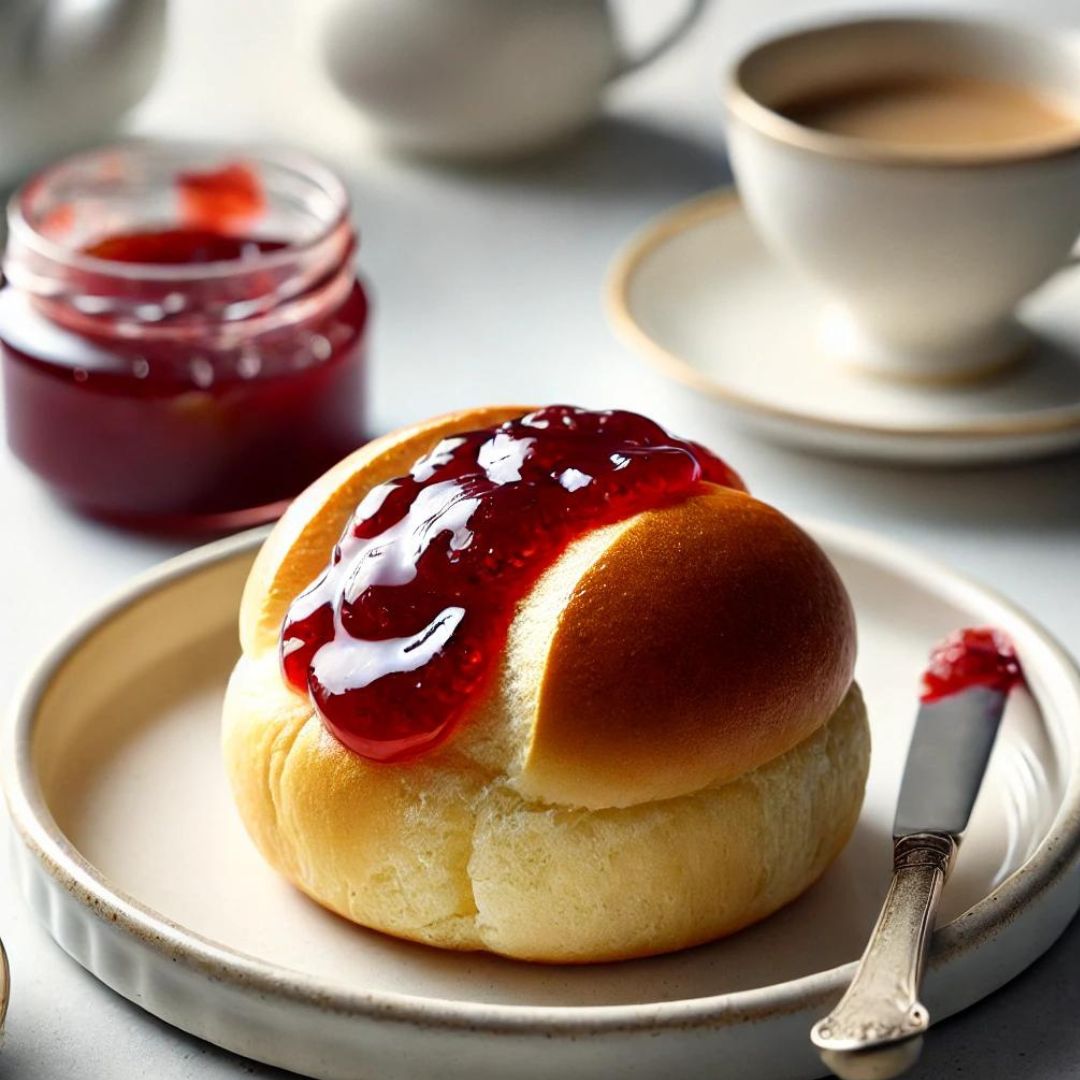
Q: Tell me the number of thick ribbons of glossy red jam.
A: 1